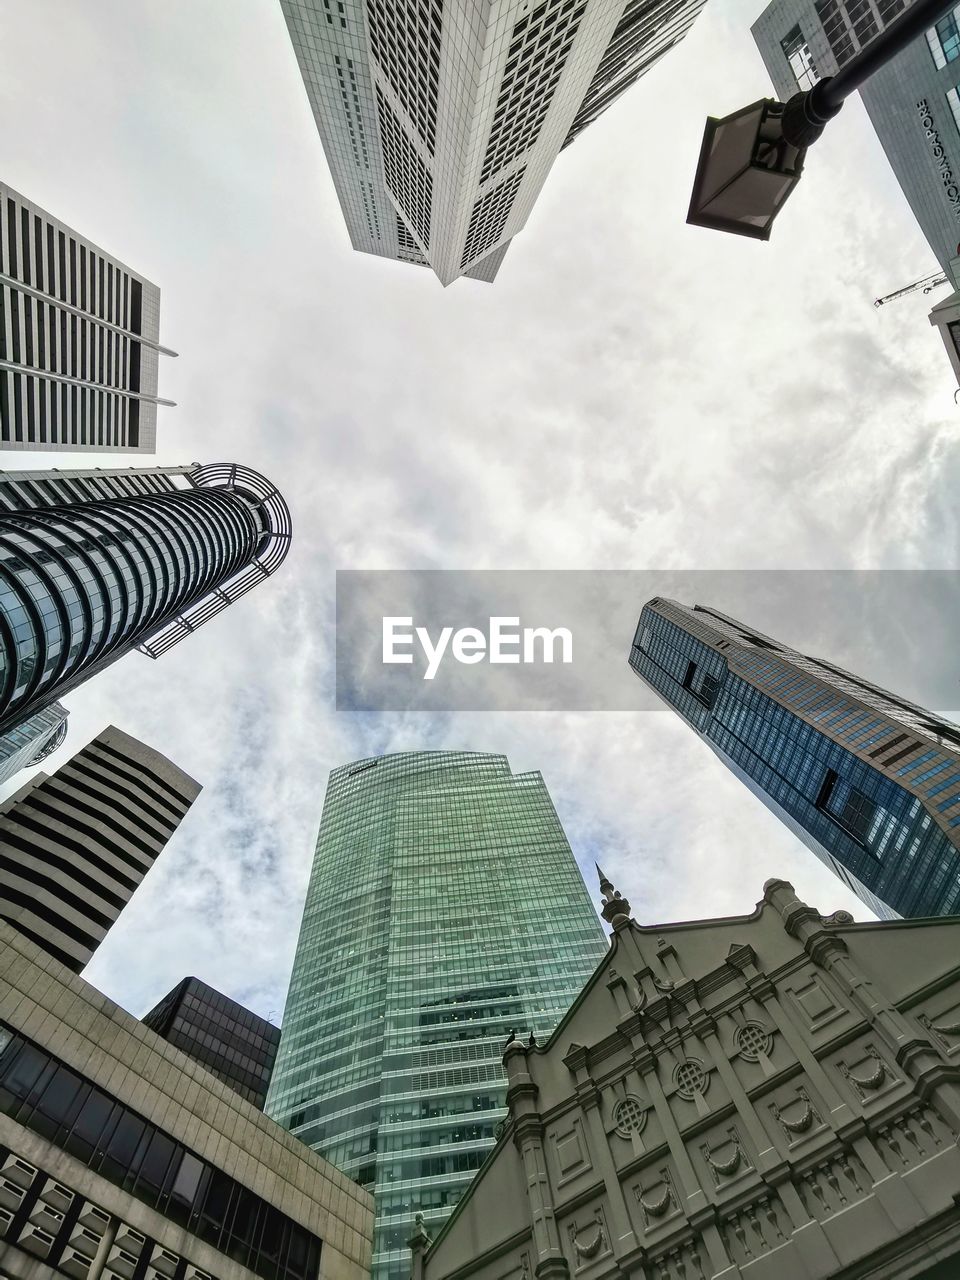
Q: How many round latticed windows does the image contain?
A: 3